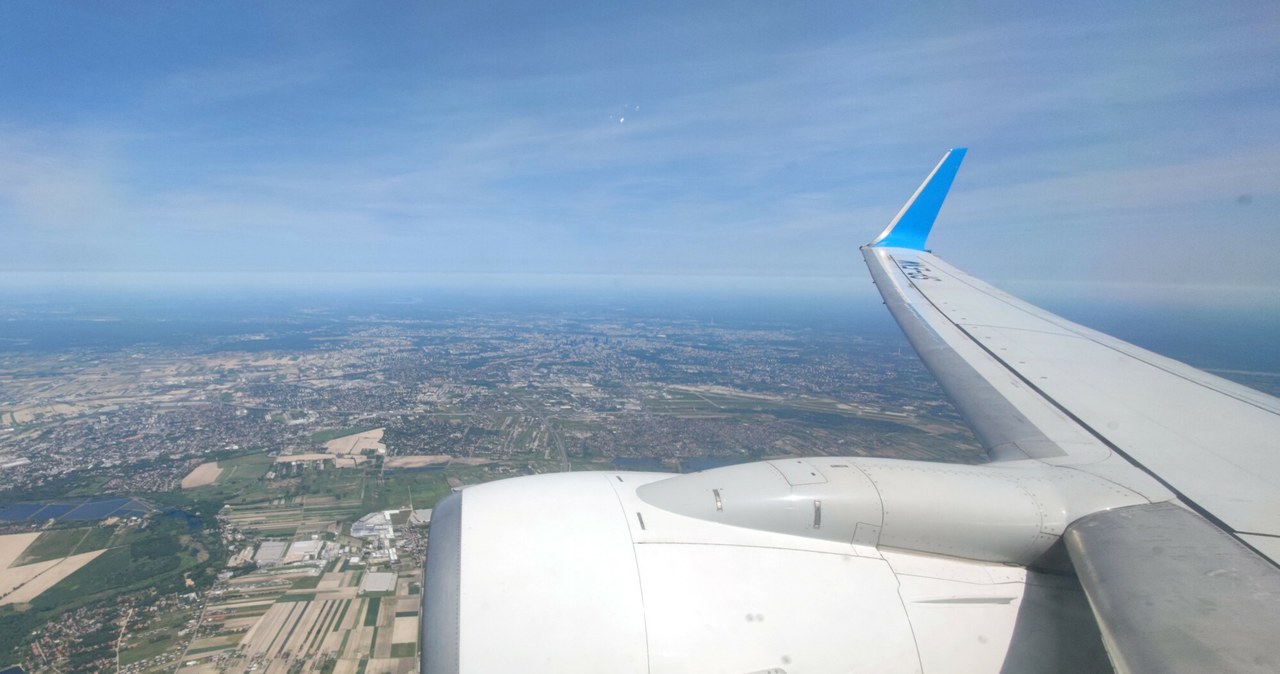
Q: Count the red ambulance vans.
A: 0